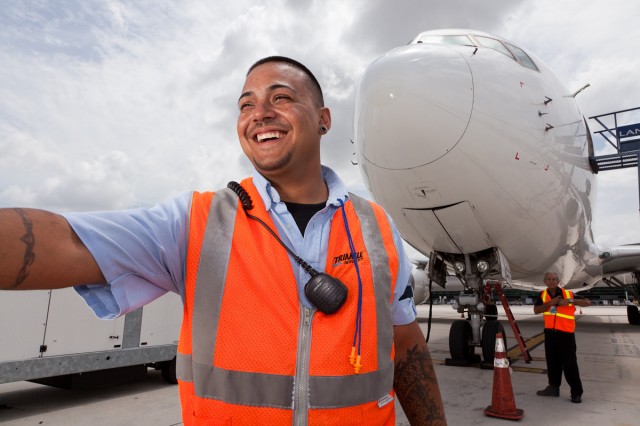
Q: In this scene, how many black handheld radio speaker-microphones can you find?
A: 1